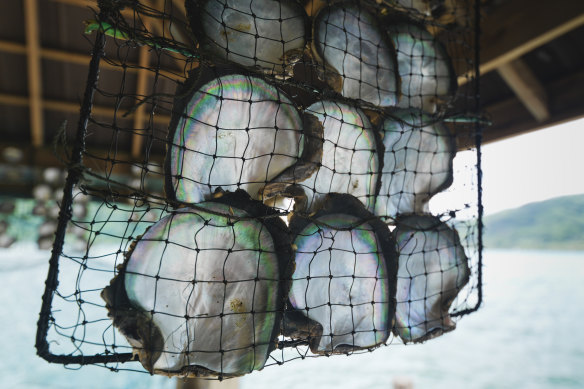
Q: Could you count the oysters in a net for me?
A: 9